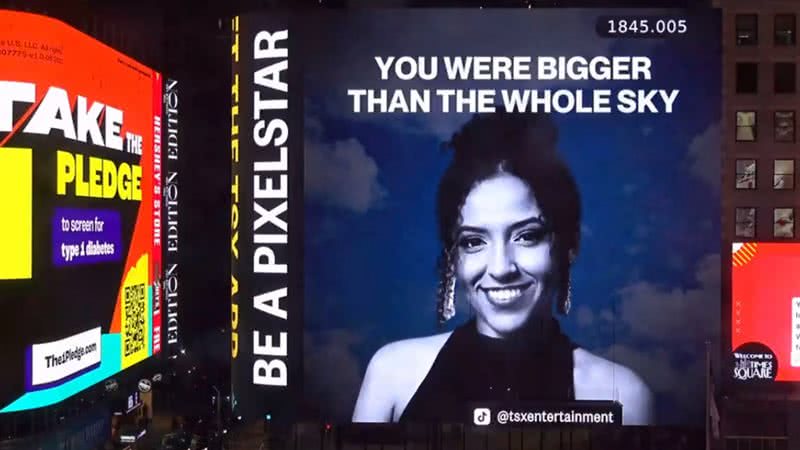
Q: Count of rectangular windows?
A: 10